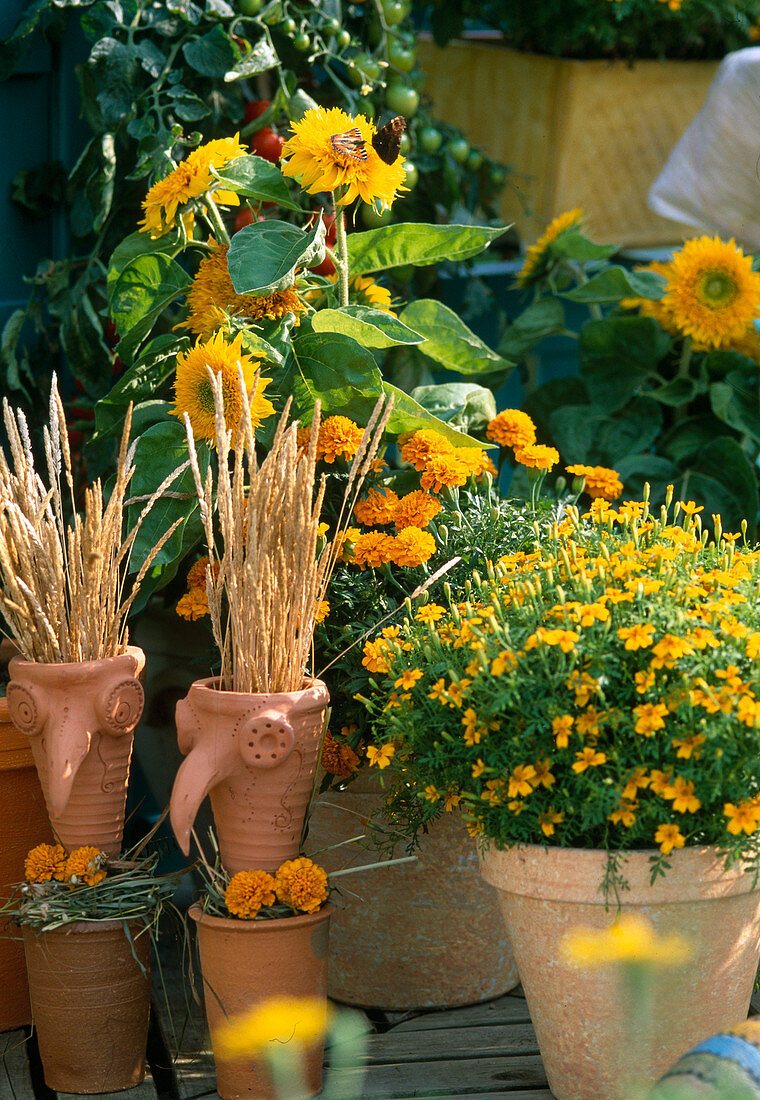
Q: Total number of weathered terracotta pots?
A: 2